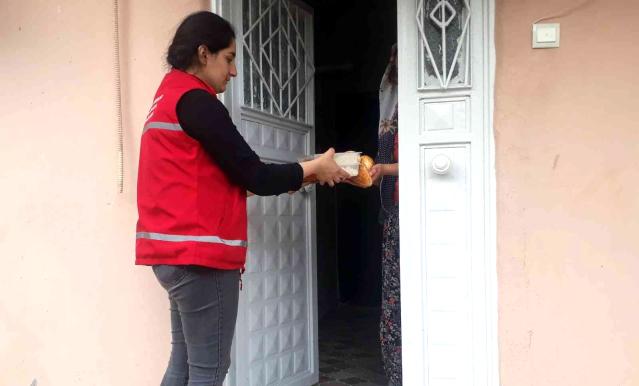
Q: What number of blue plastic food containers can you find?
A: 0